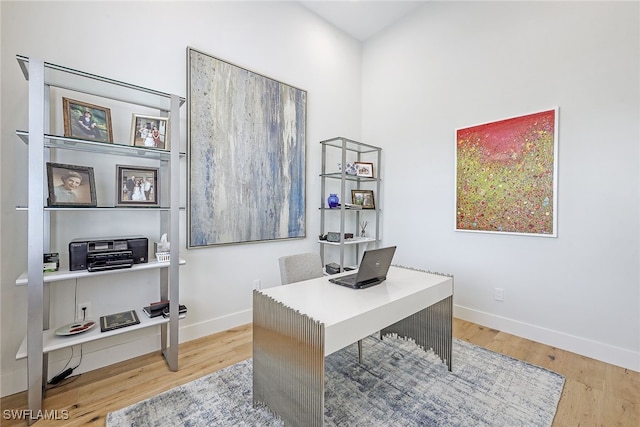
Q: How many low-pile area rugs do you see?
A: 1